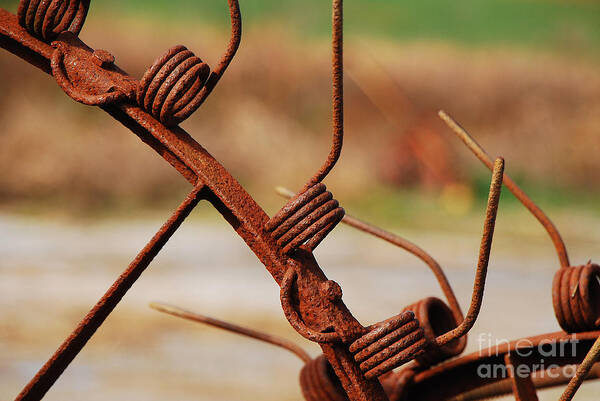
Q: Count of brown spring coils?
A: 7